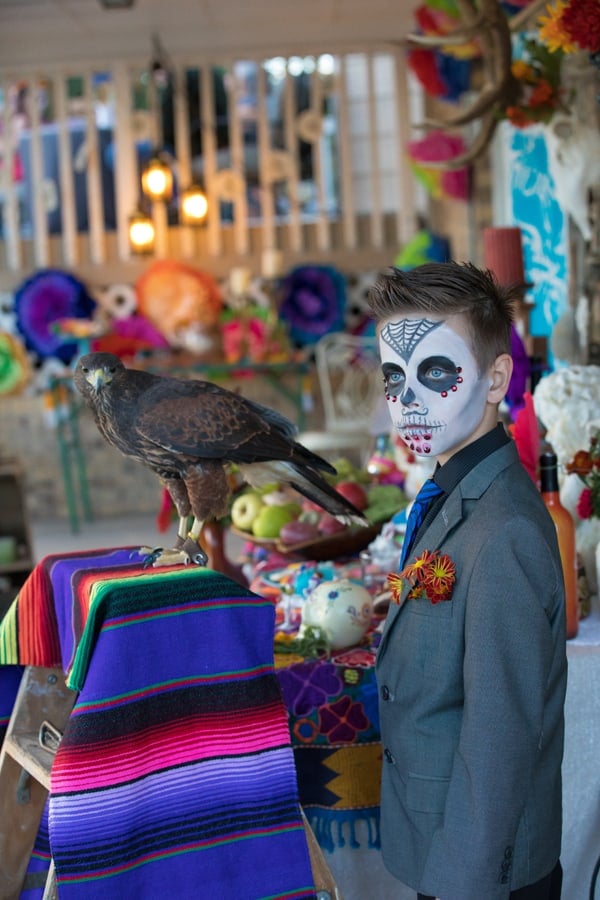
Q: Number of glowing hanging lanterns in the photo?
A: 3